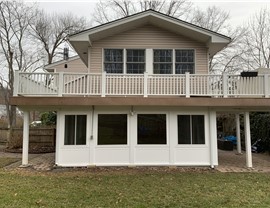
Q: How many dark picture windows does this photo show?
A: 2